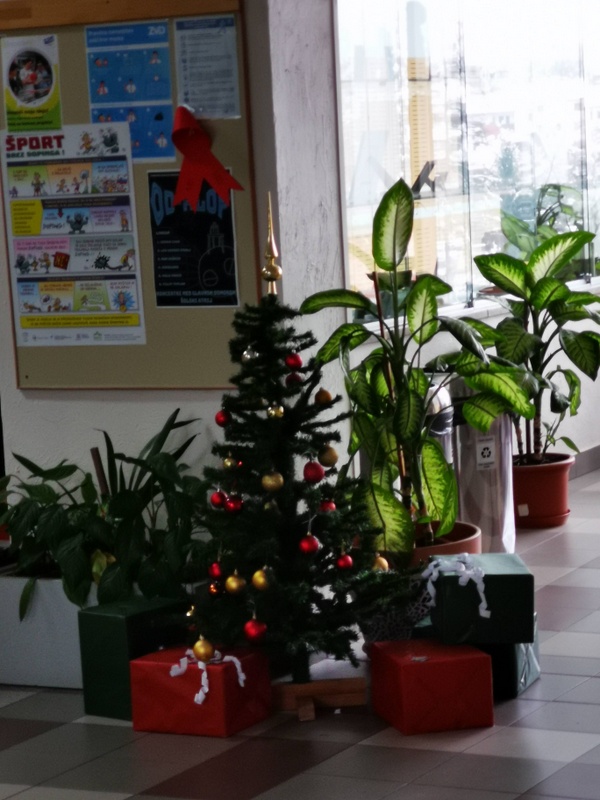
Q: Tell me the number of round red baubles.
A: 11